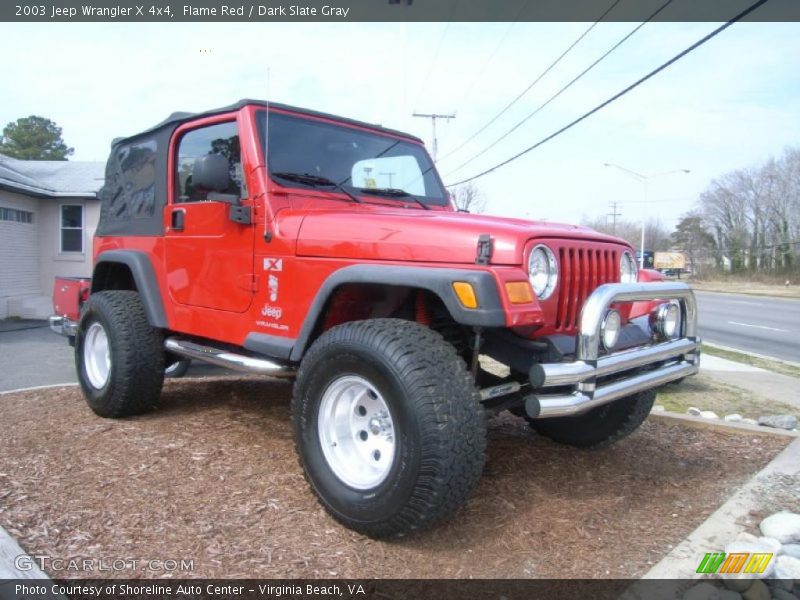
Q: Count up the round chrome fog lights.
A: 2